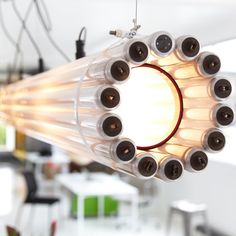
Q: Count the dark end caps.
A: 14